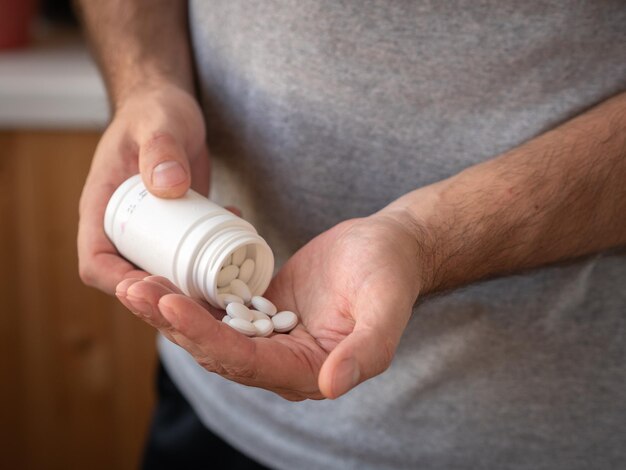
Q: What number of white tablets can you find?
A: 14